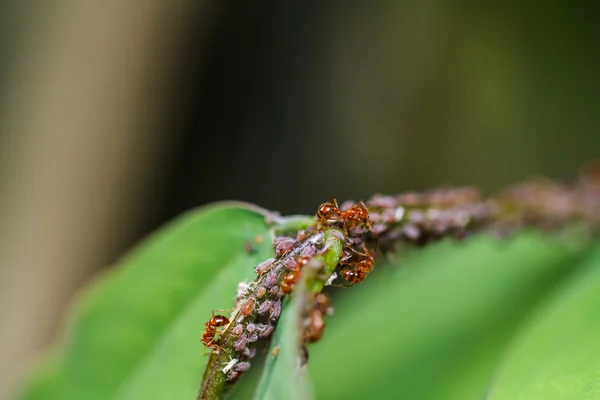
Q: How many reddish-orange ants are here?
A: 5